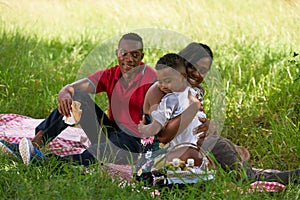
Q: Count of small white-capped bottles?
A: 2